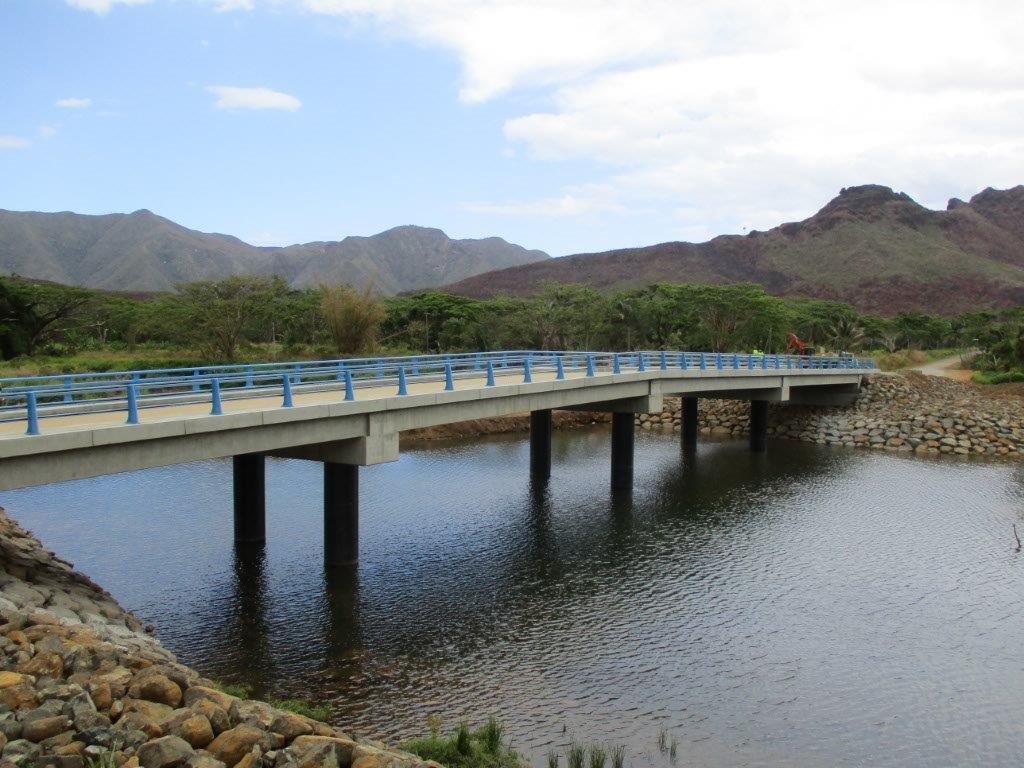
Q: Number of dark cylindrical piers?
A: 6